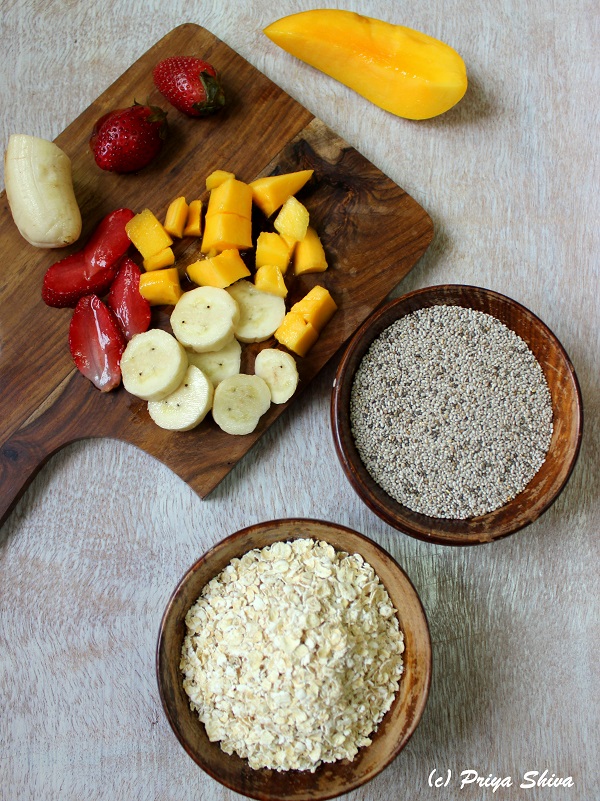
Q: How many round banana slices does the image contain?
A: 7